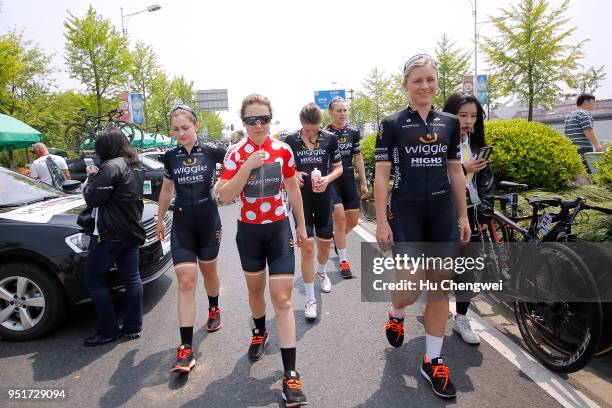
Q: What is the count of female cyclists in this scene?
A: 5